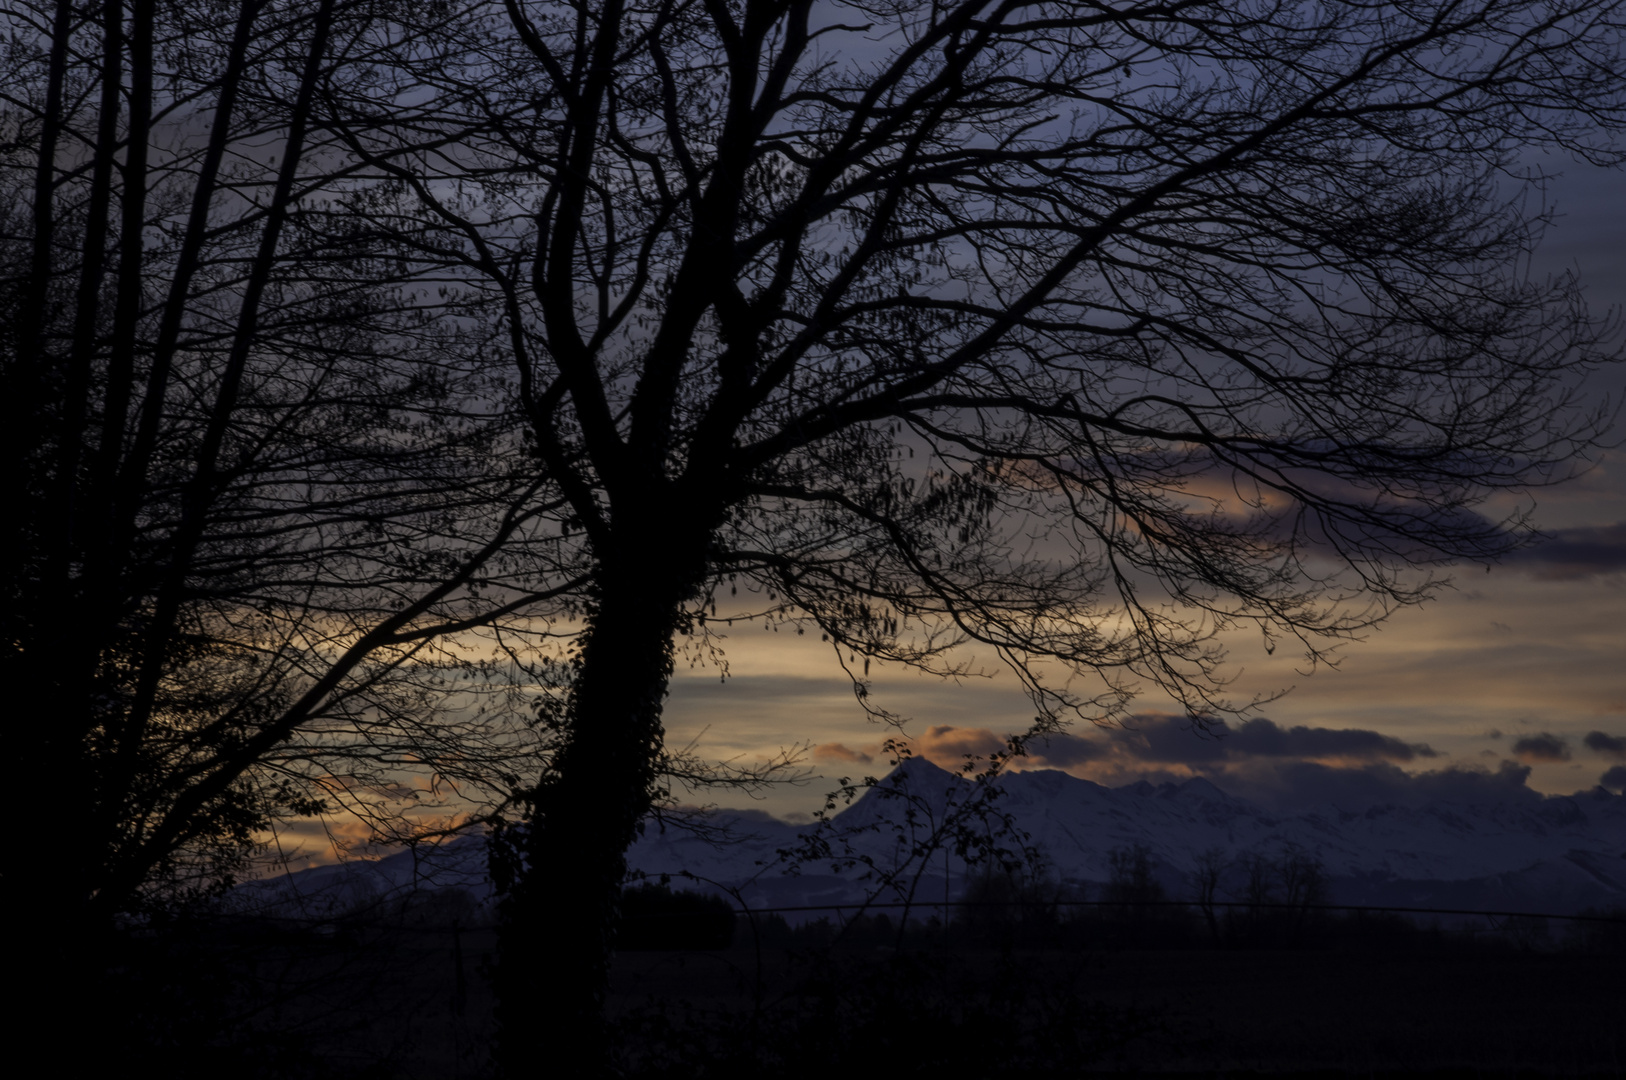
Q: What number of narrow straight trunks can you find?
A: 5